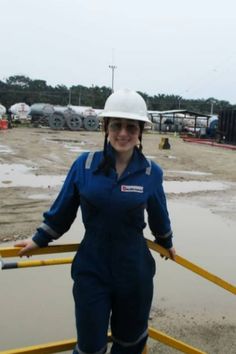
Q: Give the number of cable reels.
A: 3